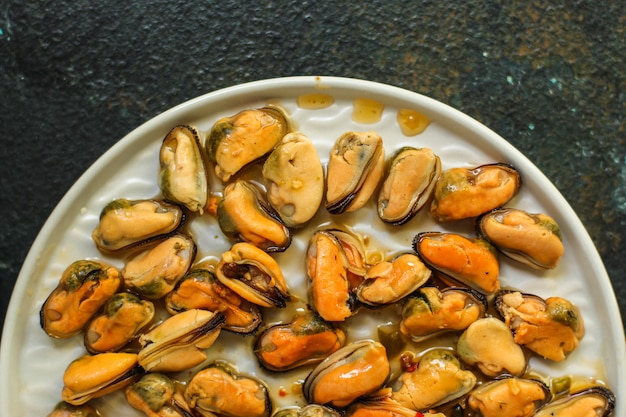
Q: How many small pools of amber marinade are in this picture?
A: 3